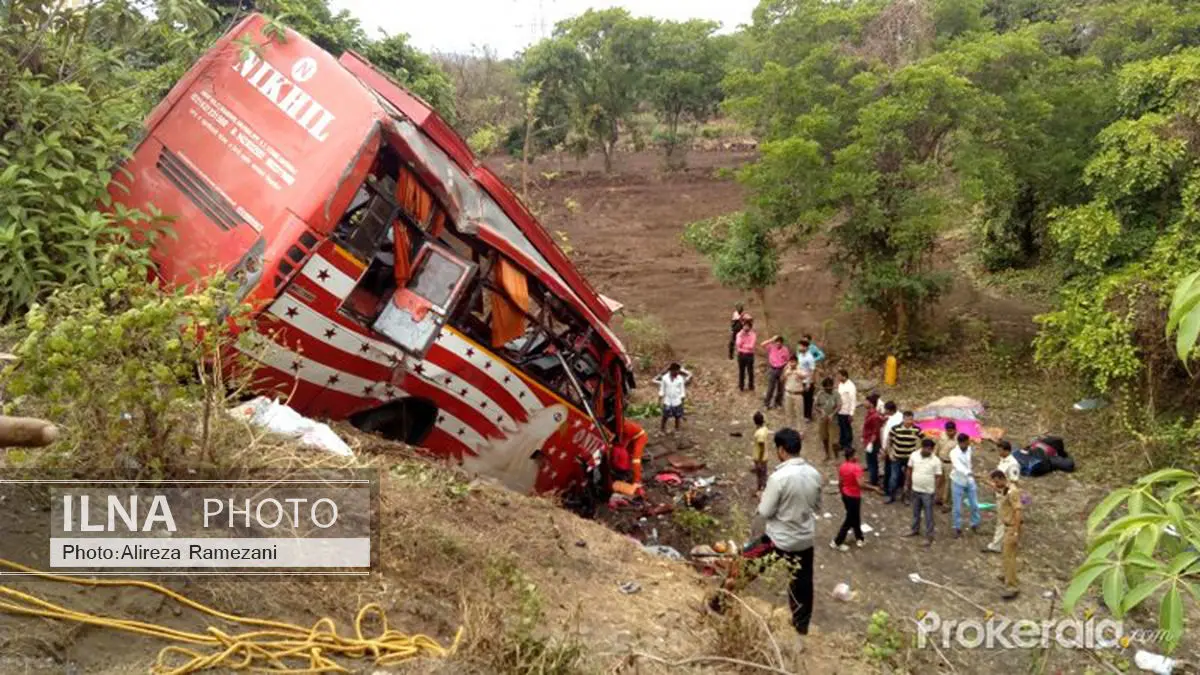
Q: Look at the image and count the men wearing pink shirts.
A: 2